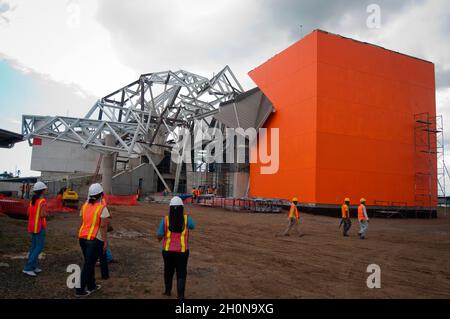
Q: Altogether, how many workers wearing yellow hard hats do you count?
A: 3